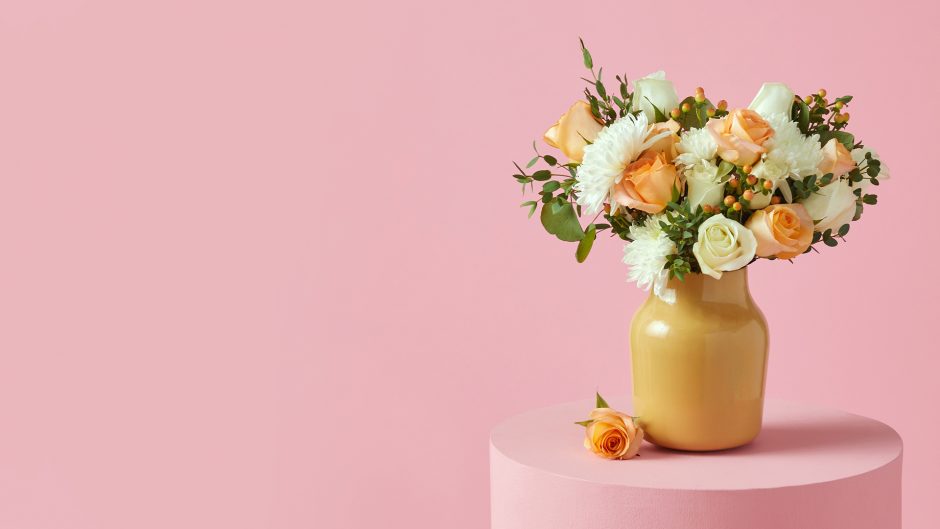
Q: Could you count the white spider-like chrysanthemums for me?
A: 4